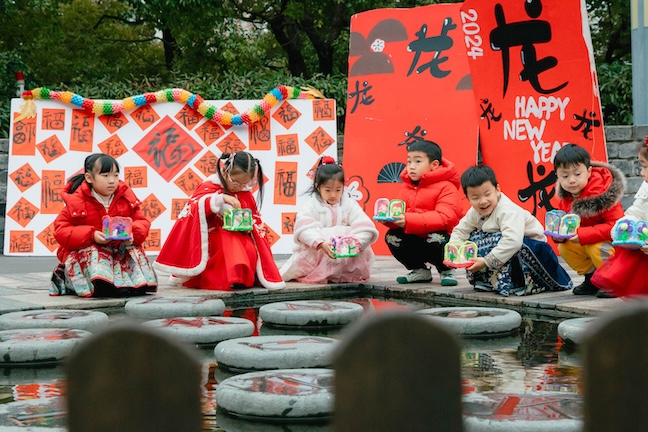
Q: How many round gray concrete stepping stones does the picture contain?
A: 11